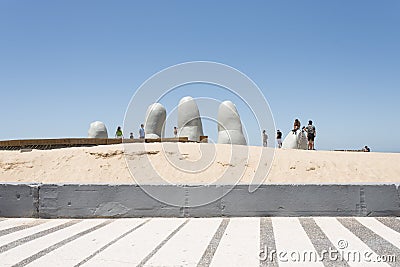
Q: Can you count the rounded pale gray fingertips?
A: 5